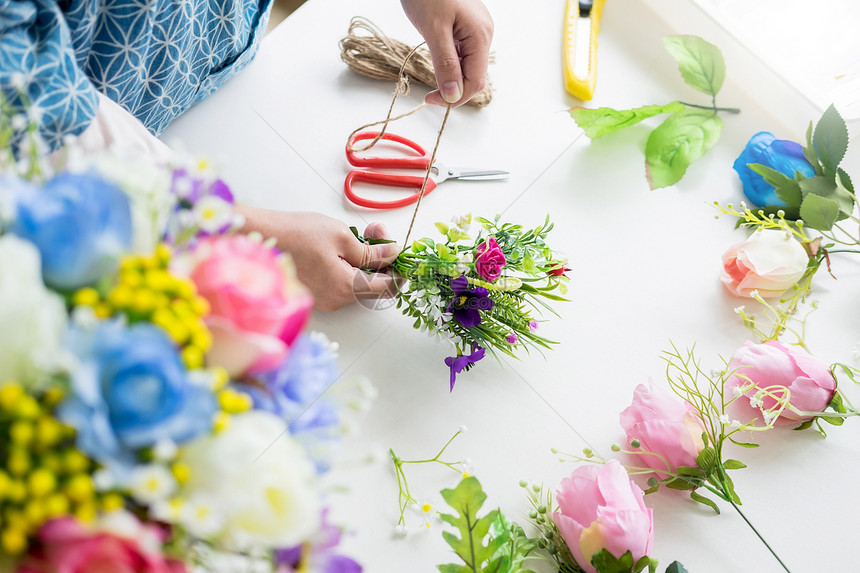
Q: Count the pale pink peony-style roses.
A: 3